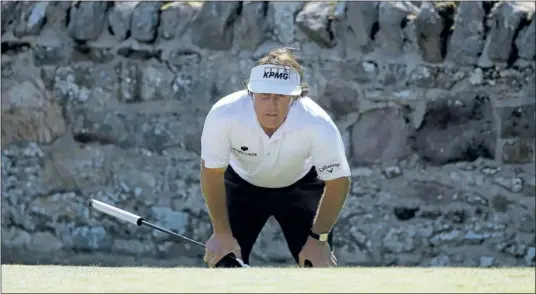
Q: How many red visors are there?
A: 0